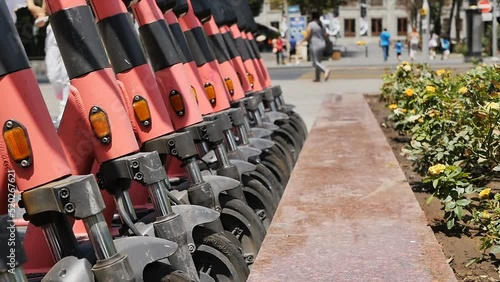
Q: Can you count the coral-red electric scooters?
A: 11